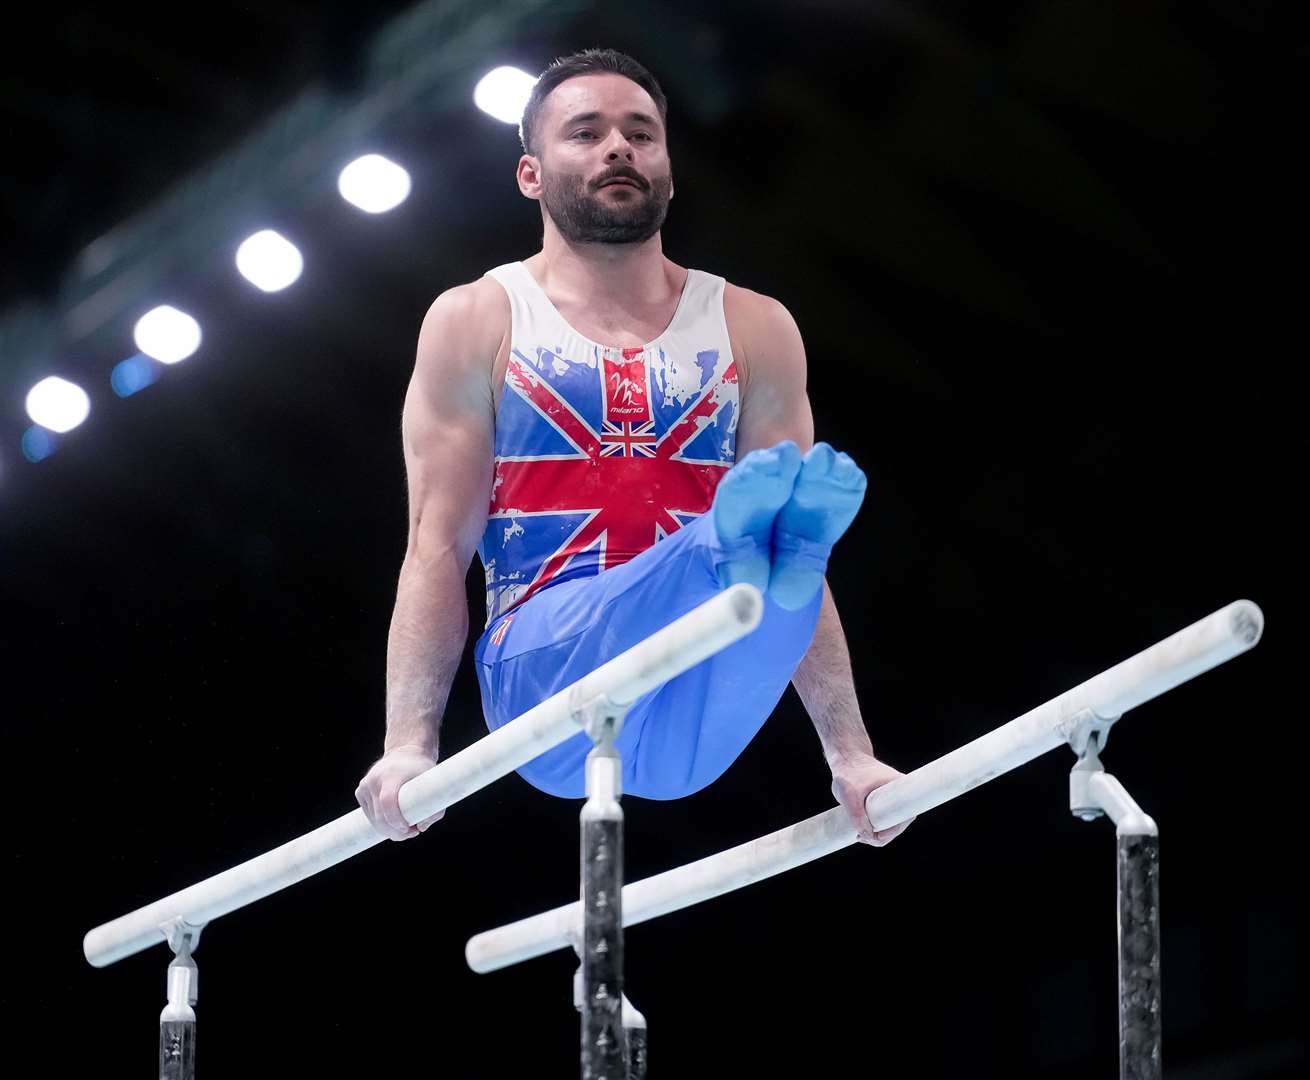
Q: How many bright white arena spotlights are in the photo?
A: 5